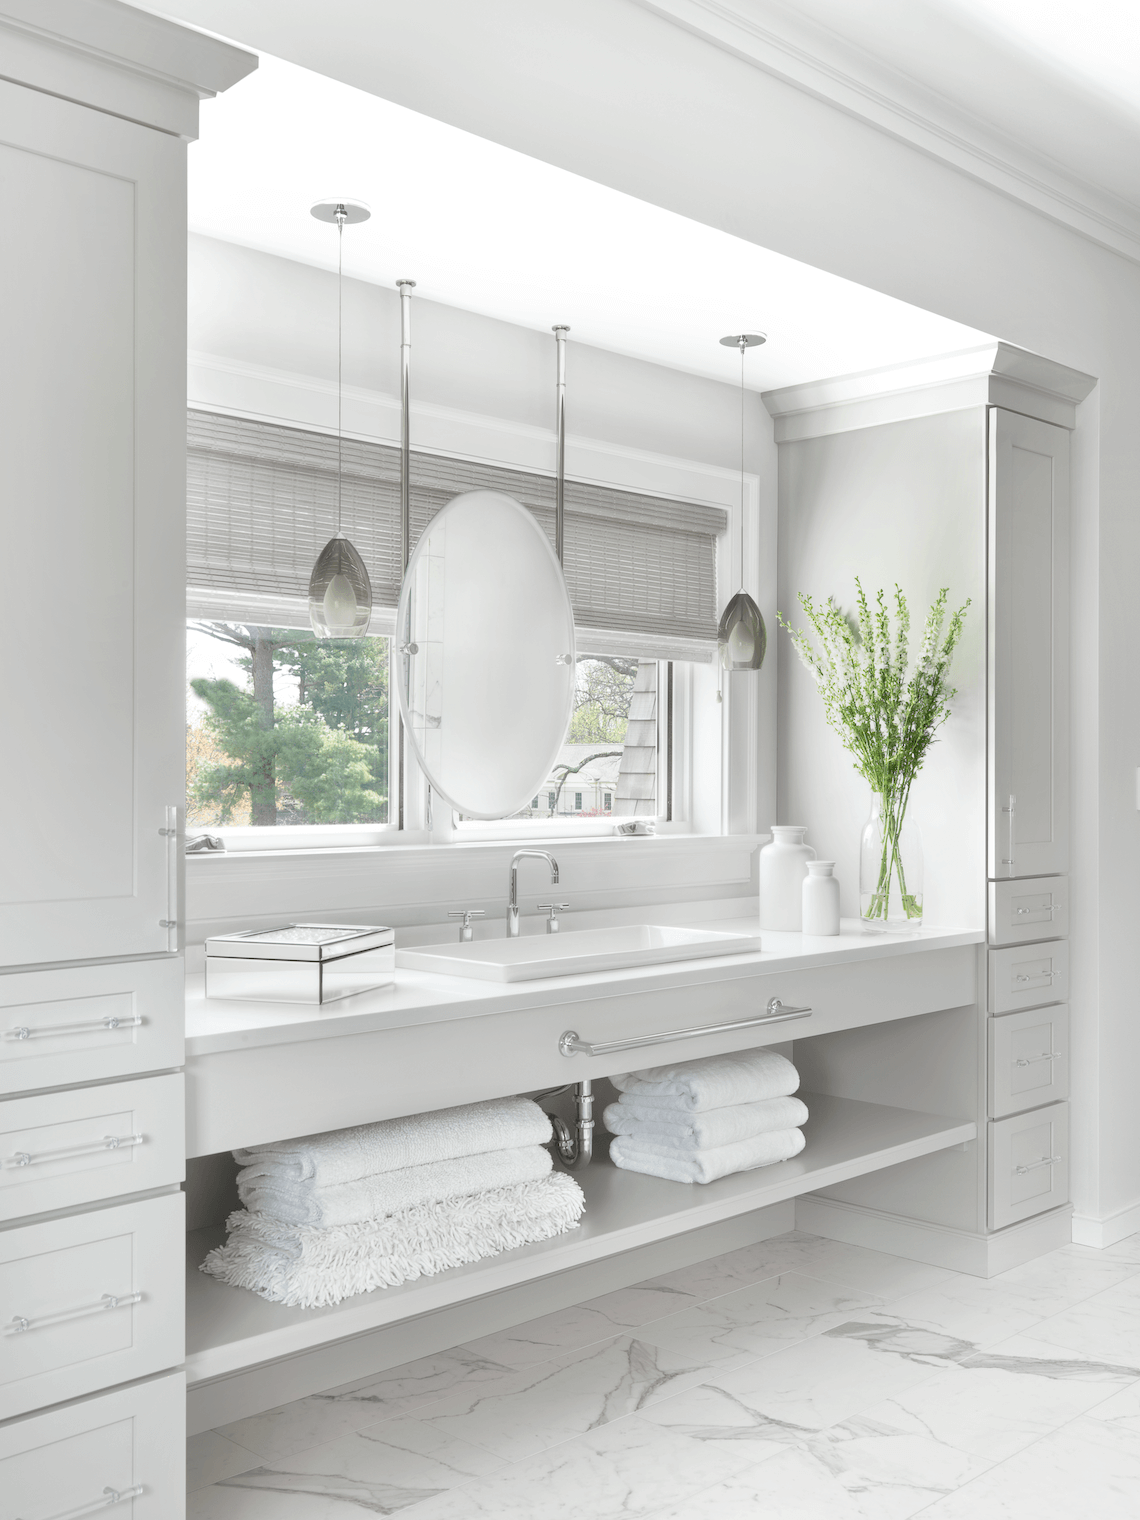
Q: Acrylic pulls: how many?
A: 10